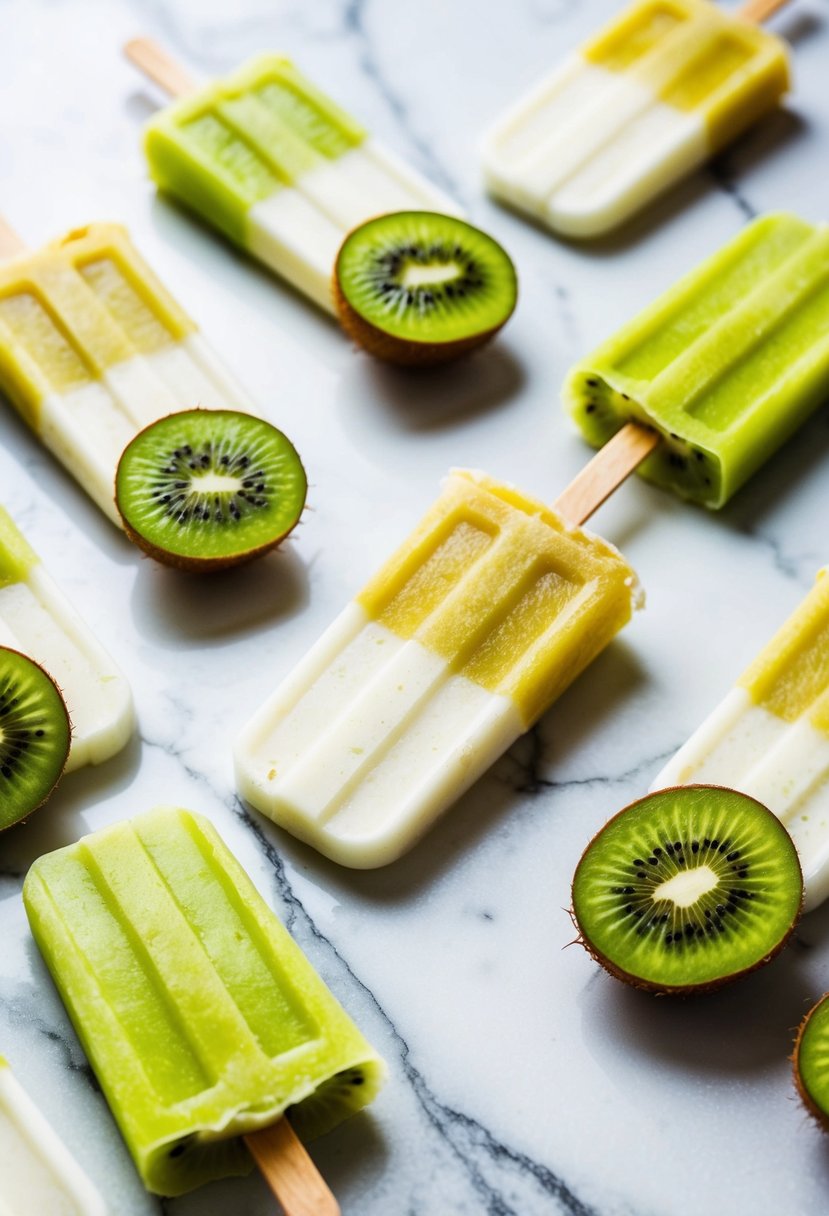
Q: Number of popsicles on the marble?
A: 9